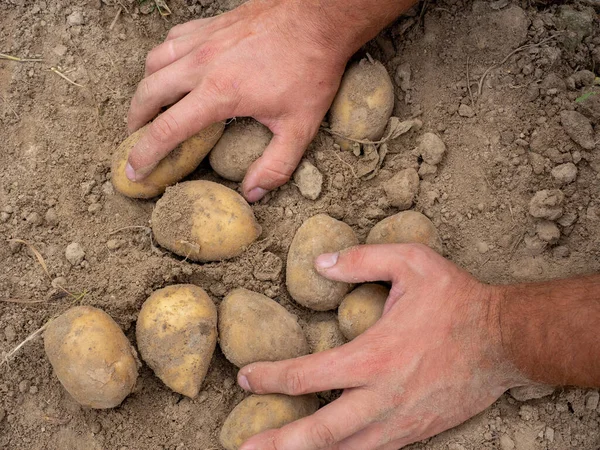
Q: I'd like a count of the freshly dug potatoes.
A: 12